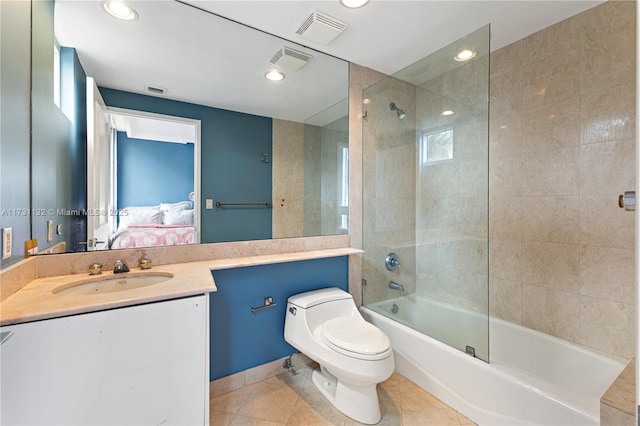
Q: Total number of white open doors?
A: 1